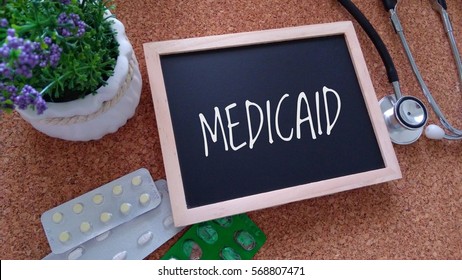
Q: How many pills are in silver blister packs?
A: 15